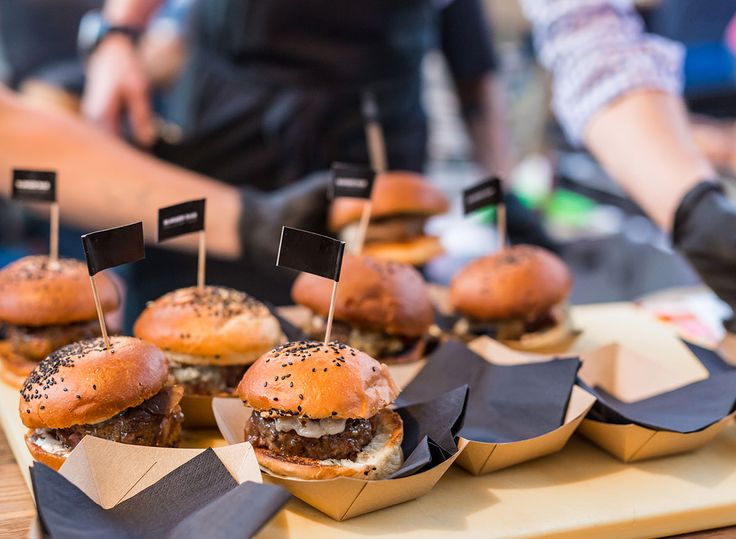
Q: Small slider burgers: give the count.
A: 7